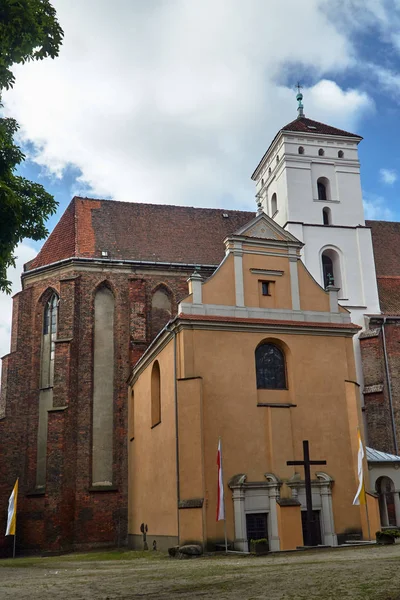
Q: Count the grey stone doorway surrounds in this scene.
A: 2